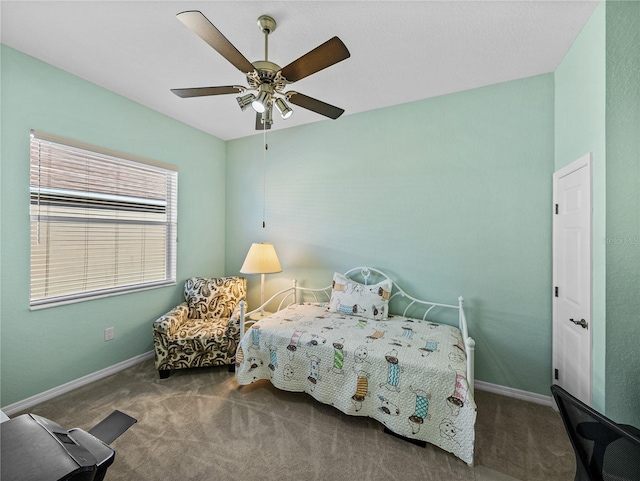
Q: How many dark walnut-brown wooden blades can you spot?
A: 5